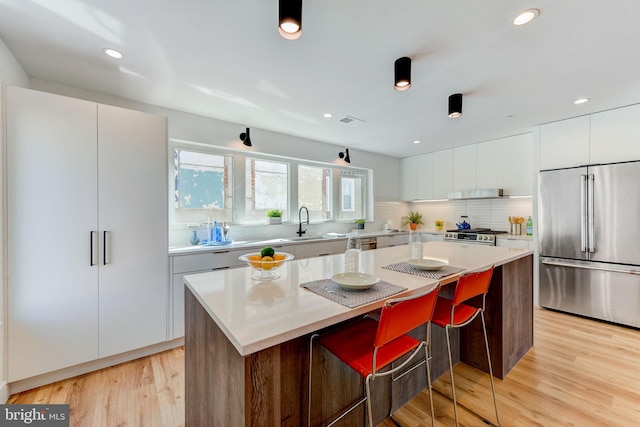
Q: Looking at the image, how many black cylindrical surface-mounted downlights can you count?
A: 3